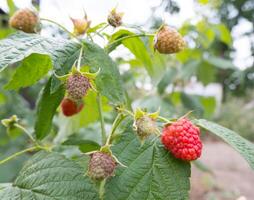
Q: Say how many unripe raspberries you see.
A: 7